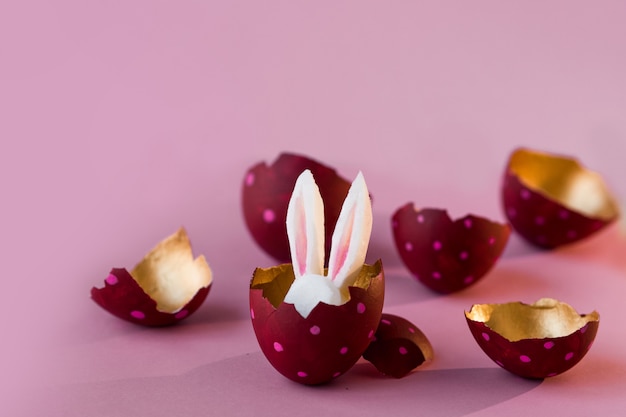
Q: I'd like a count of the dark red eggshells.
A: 7